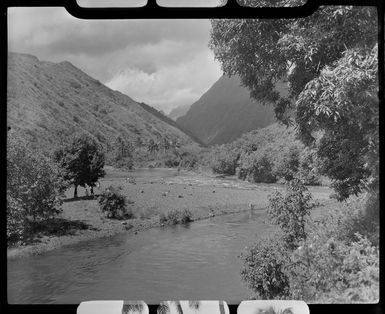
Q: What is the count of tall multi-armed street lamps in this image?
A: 0